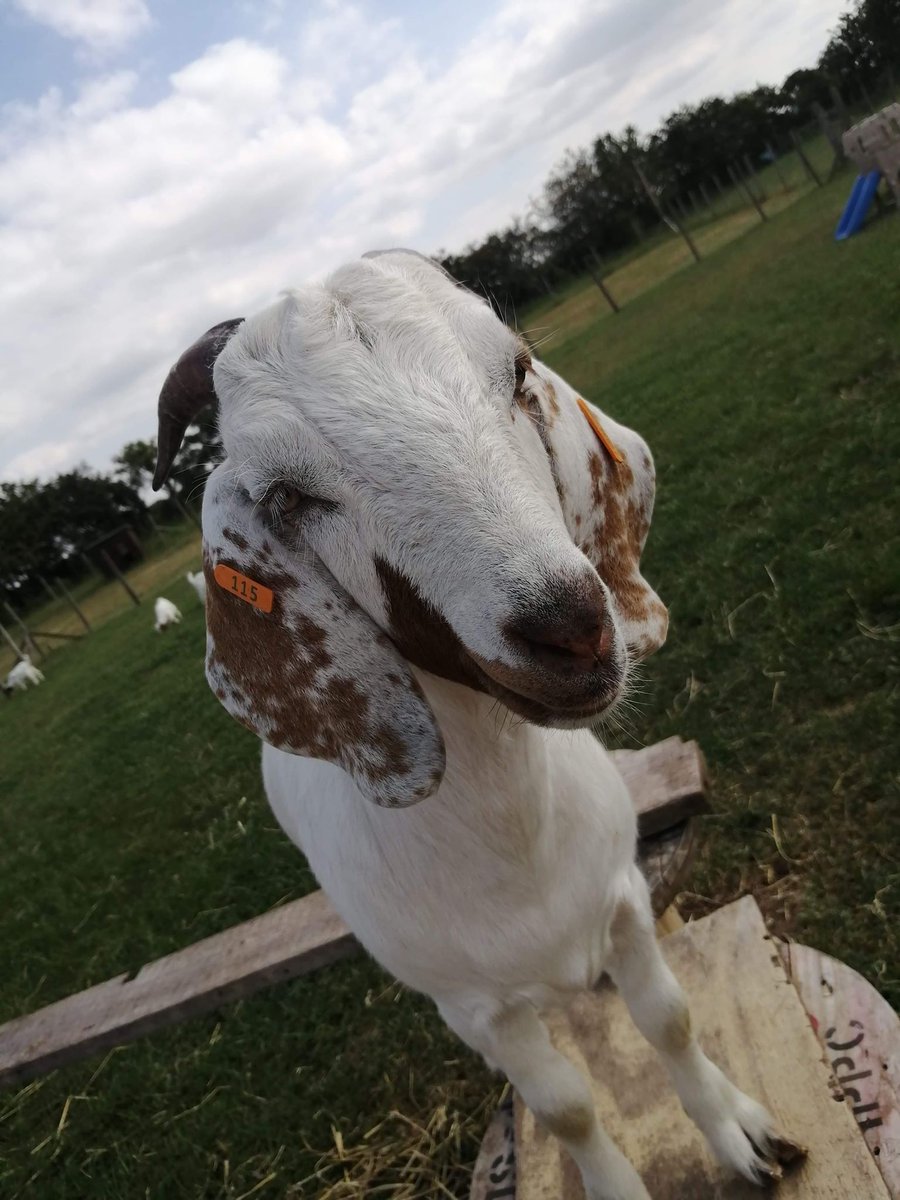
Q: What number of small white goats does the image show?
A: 3